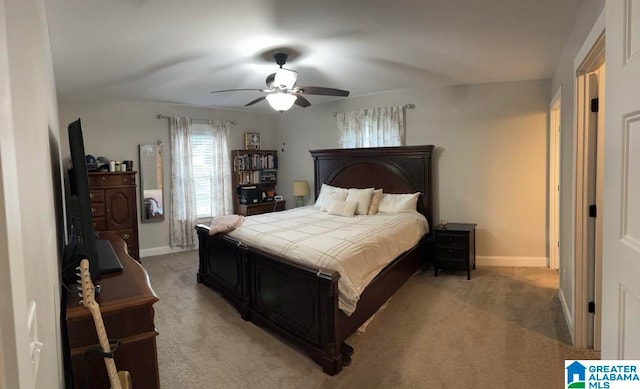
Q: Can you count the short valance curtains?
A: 1